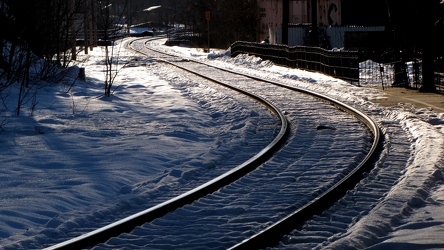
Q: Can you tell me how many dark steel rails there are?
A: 2